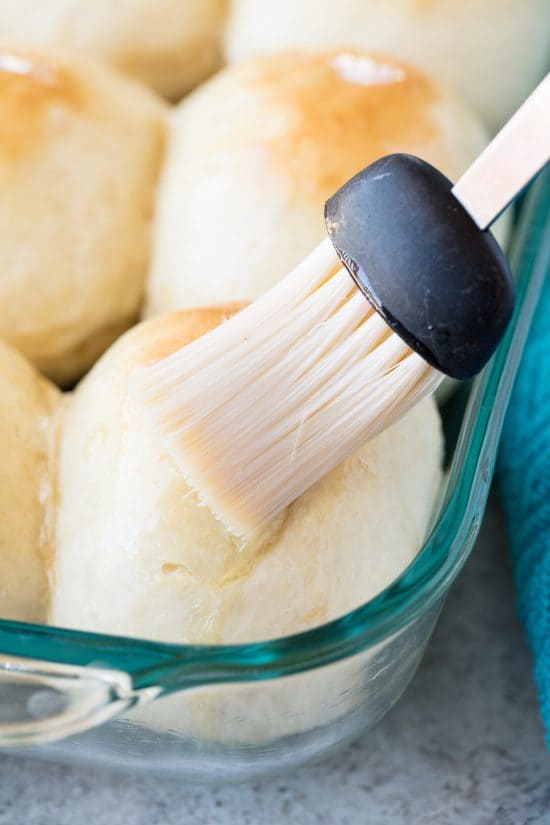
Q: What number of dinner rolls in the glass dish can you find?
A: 6